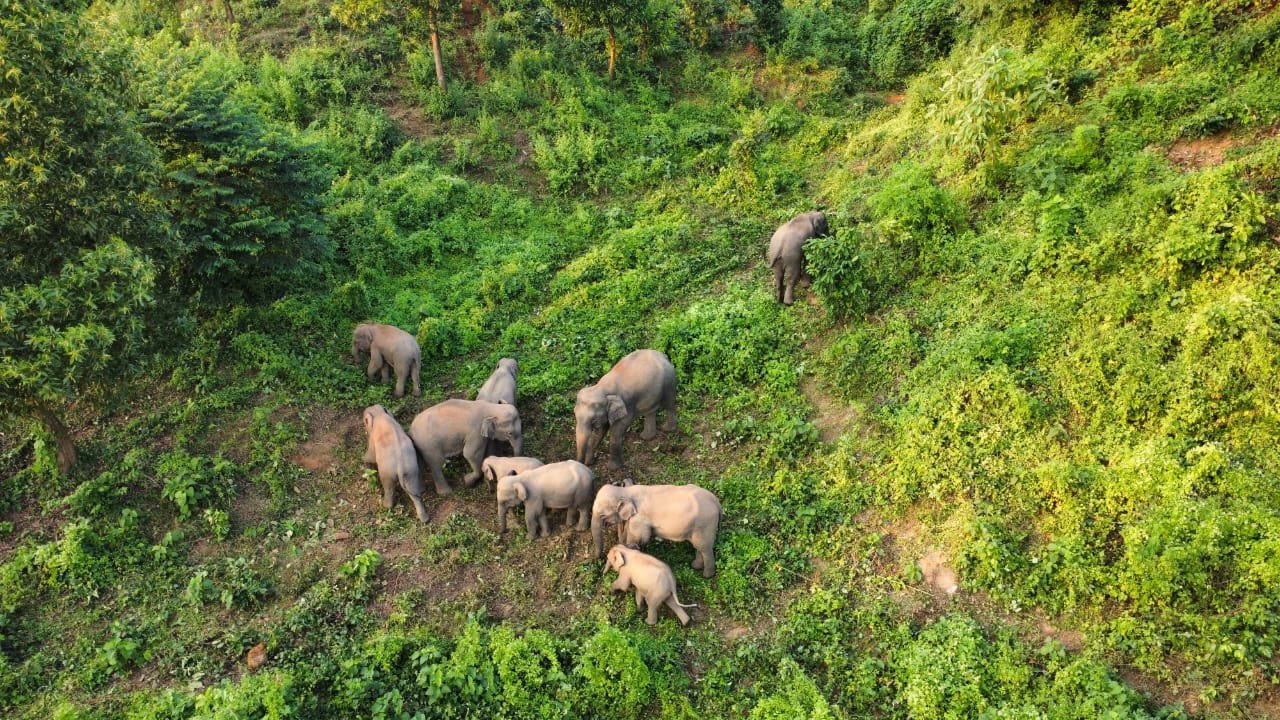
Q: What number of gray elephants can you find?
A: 10